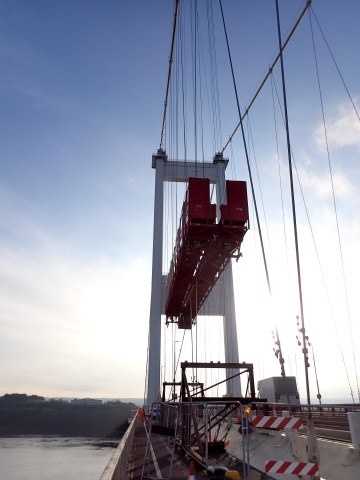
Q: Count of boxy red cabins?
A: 2